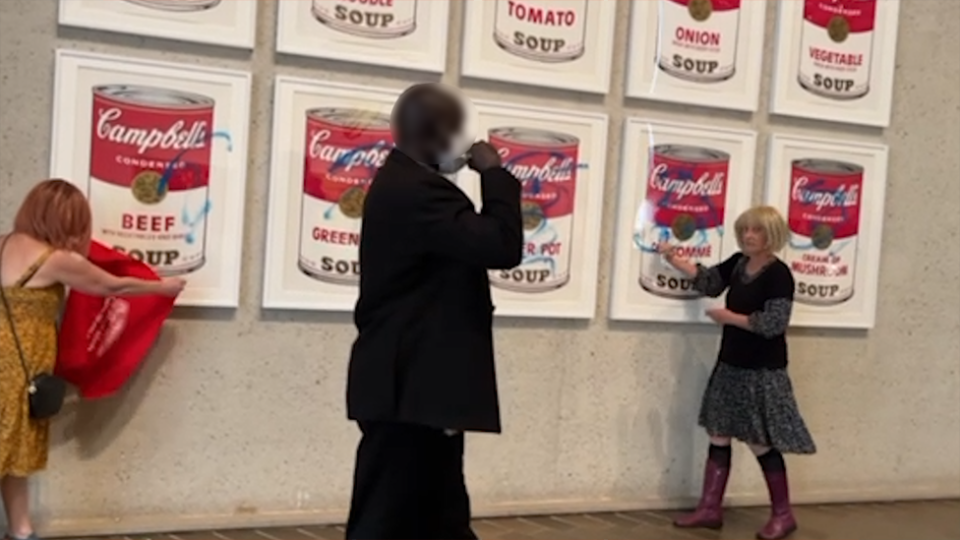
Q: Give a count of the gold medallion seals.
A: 7